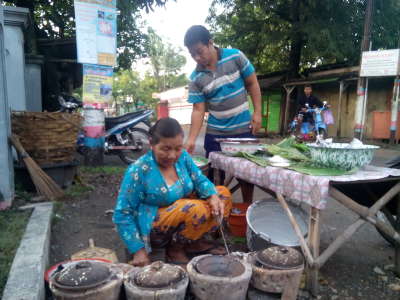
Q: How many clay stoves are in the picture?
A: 4